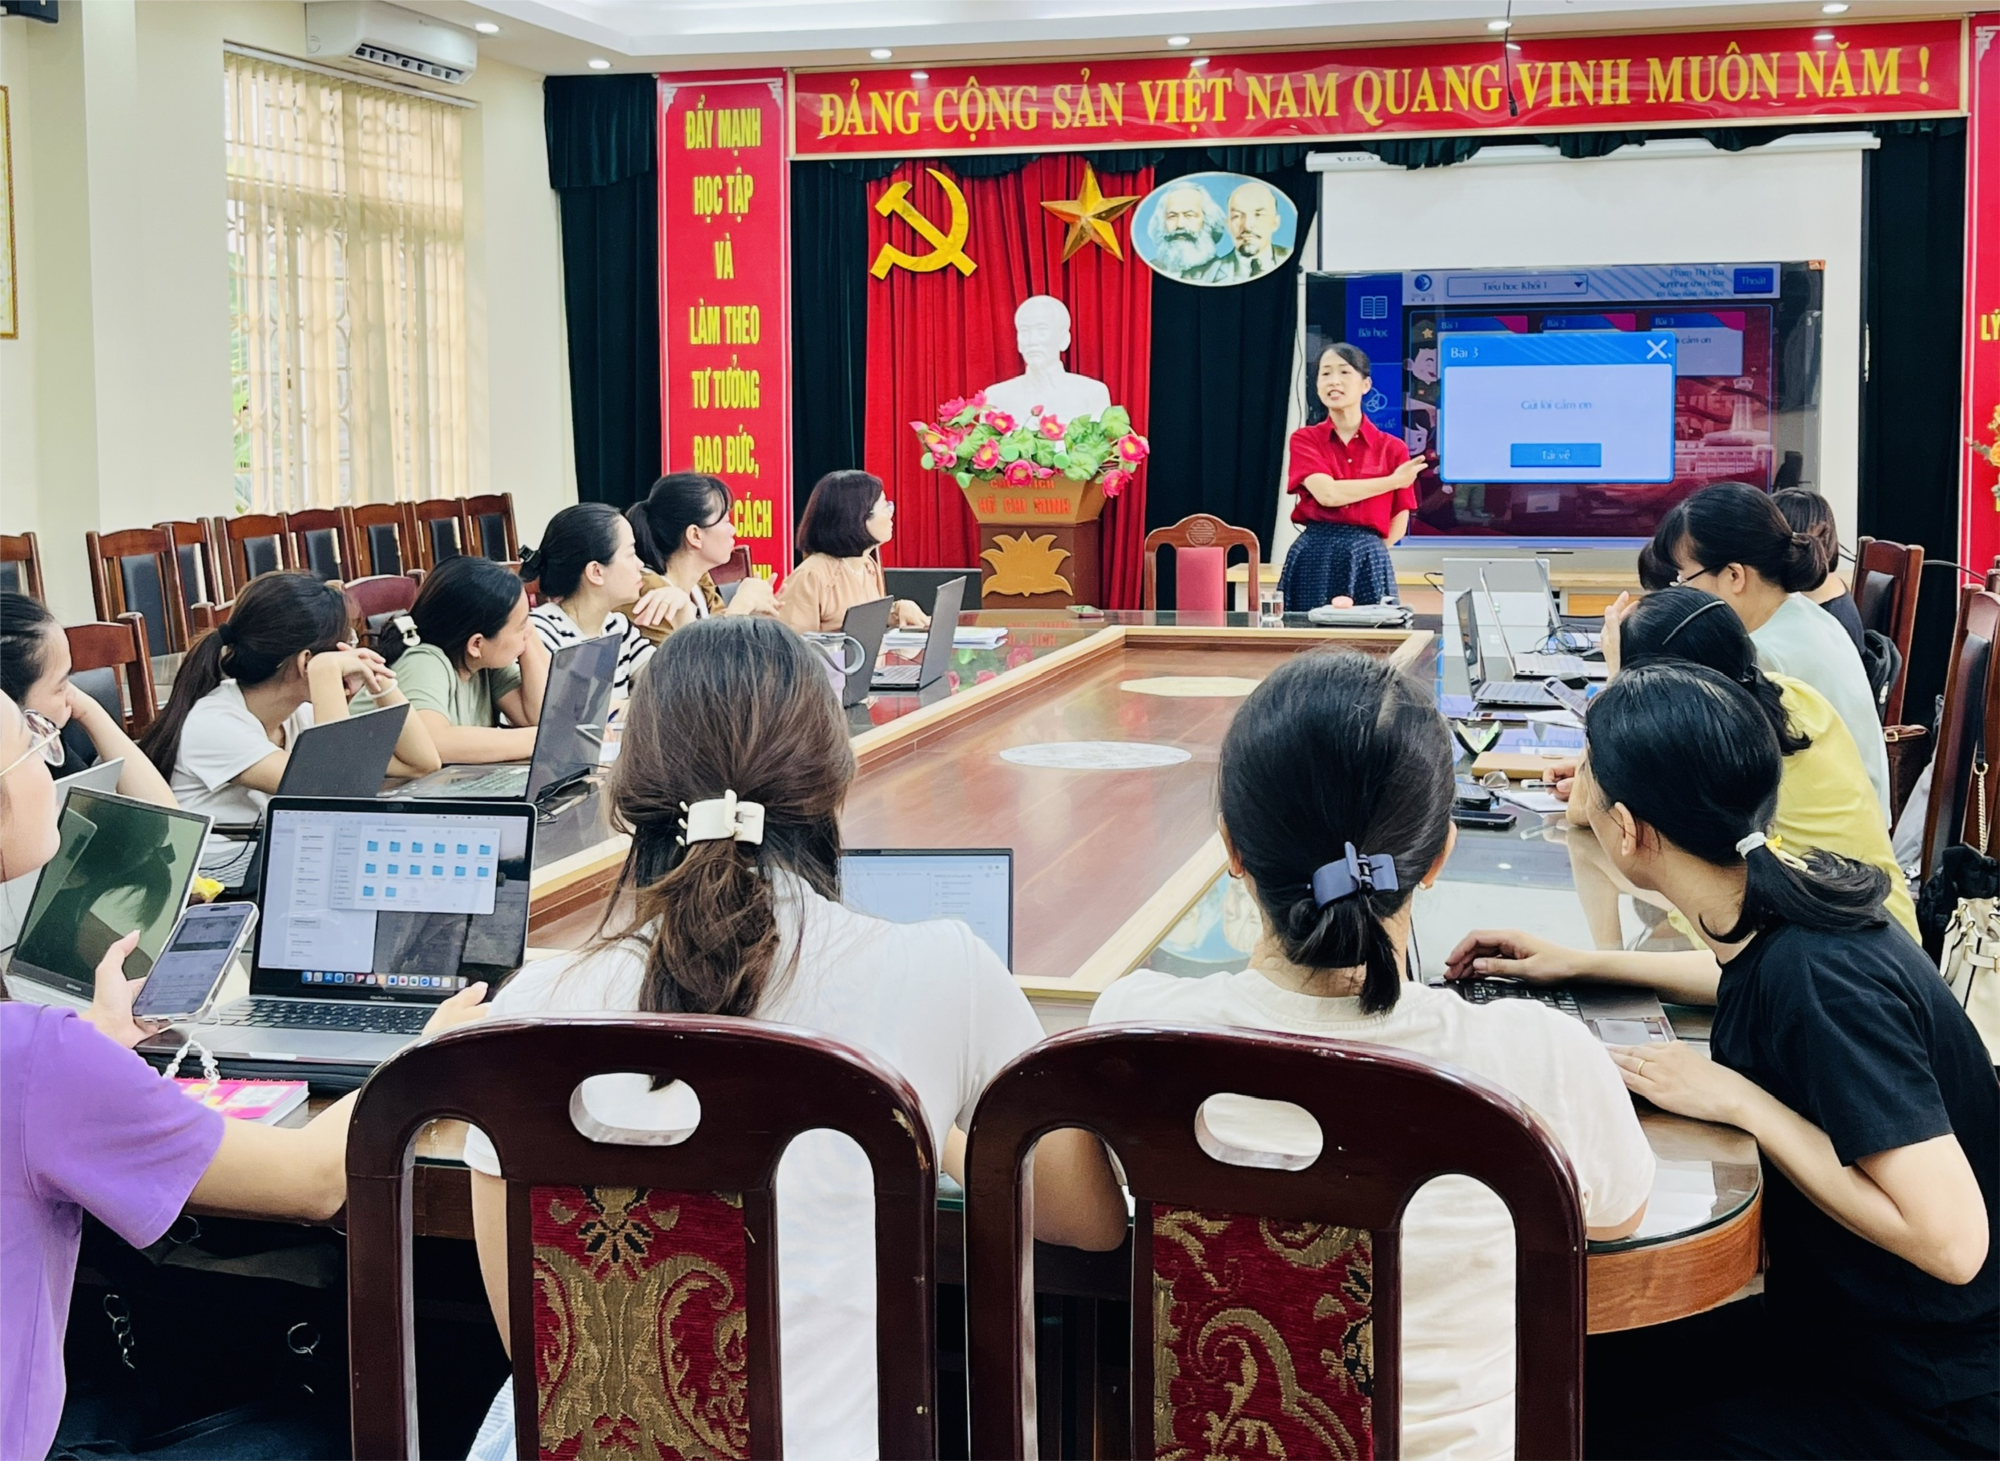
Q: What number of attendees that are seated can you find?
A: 14